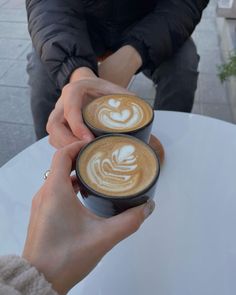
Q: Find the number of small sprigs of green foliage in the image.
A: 1